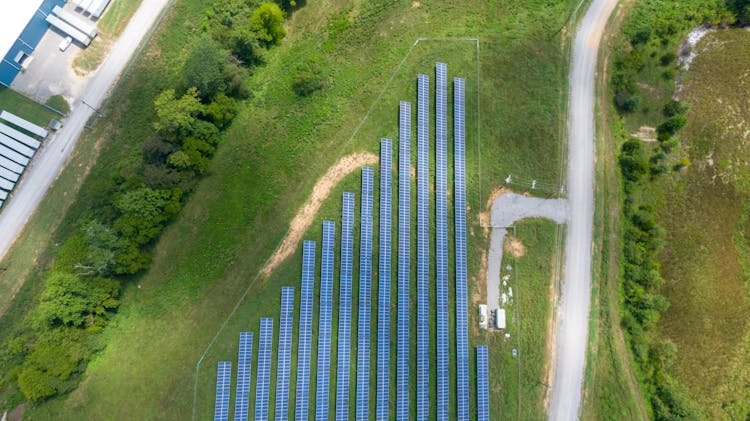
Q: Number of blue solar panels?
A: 14